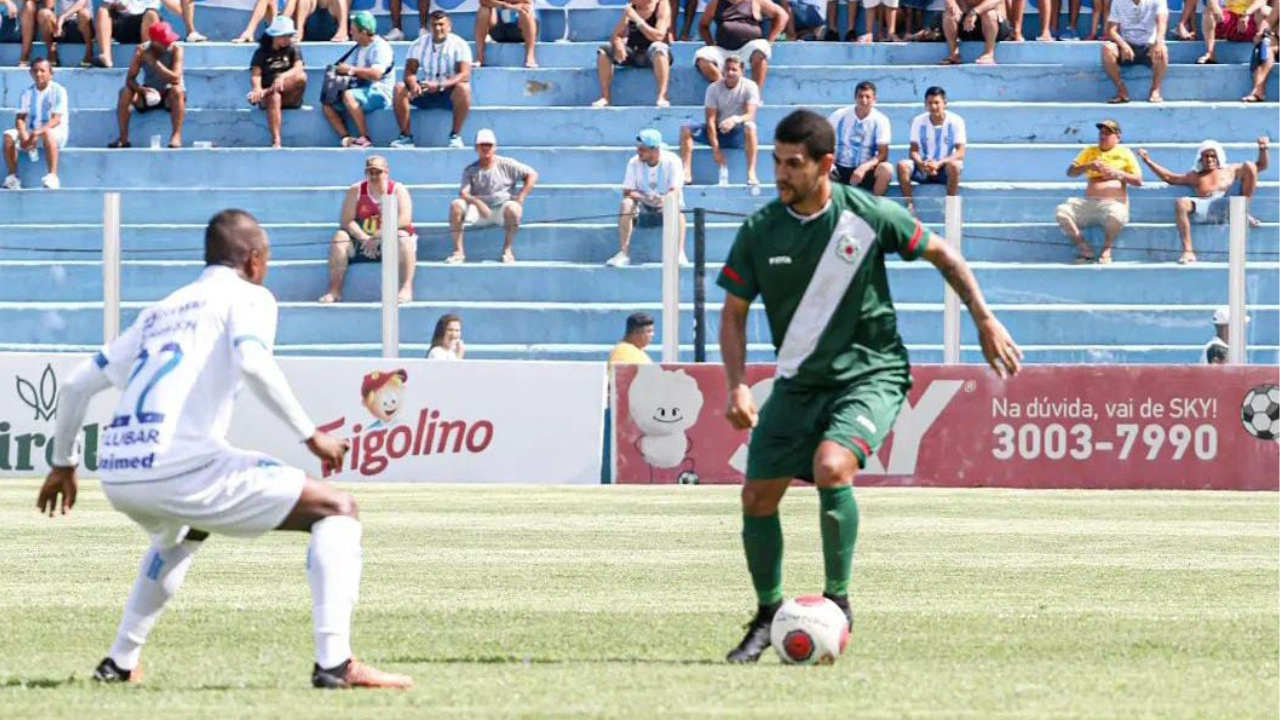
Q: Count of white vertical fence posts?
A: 5